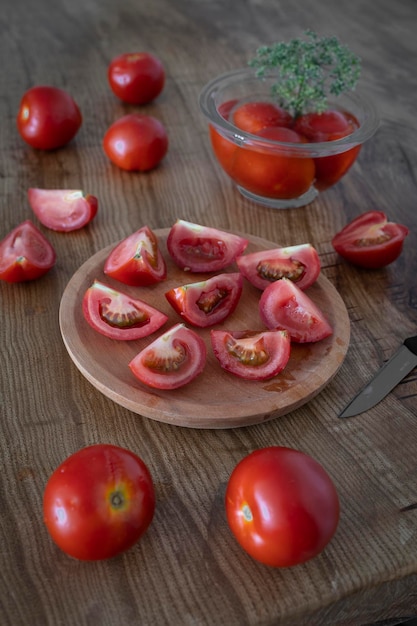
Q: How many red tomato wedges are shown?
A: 11